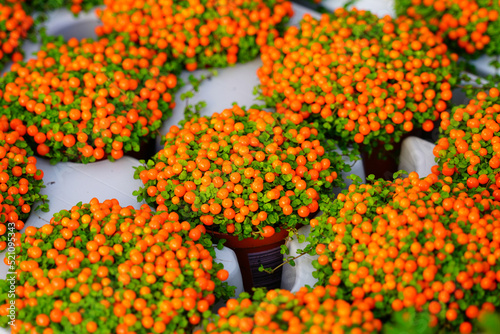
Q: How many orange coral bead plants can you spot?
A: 11